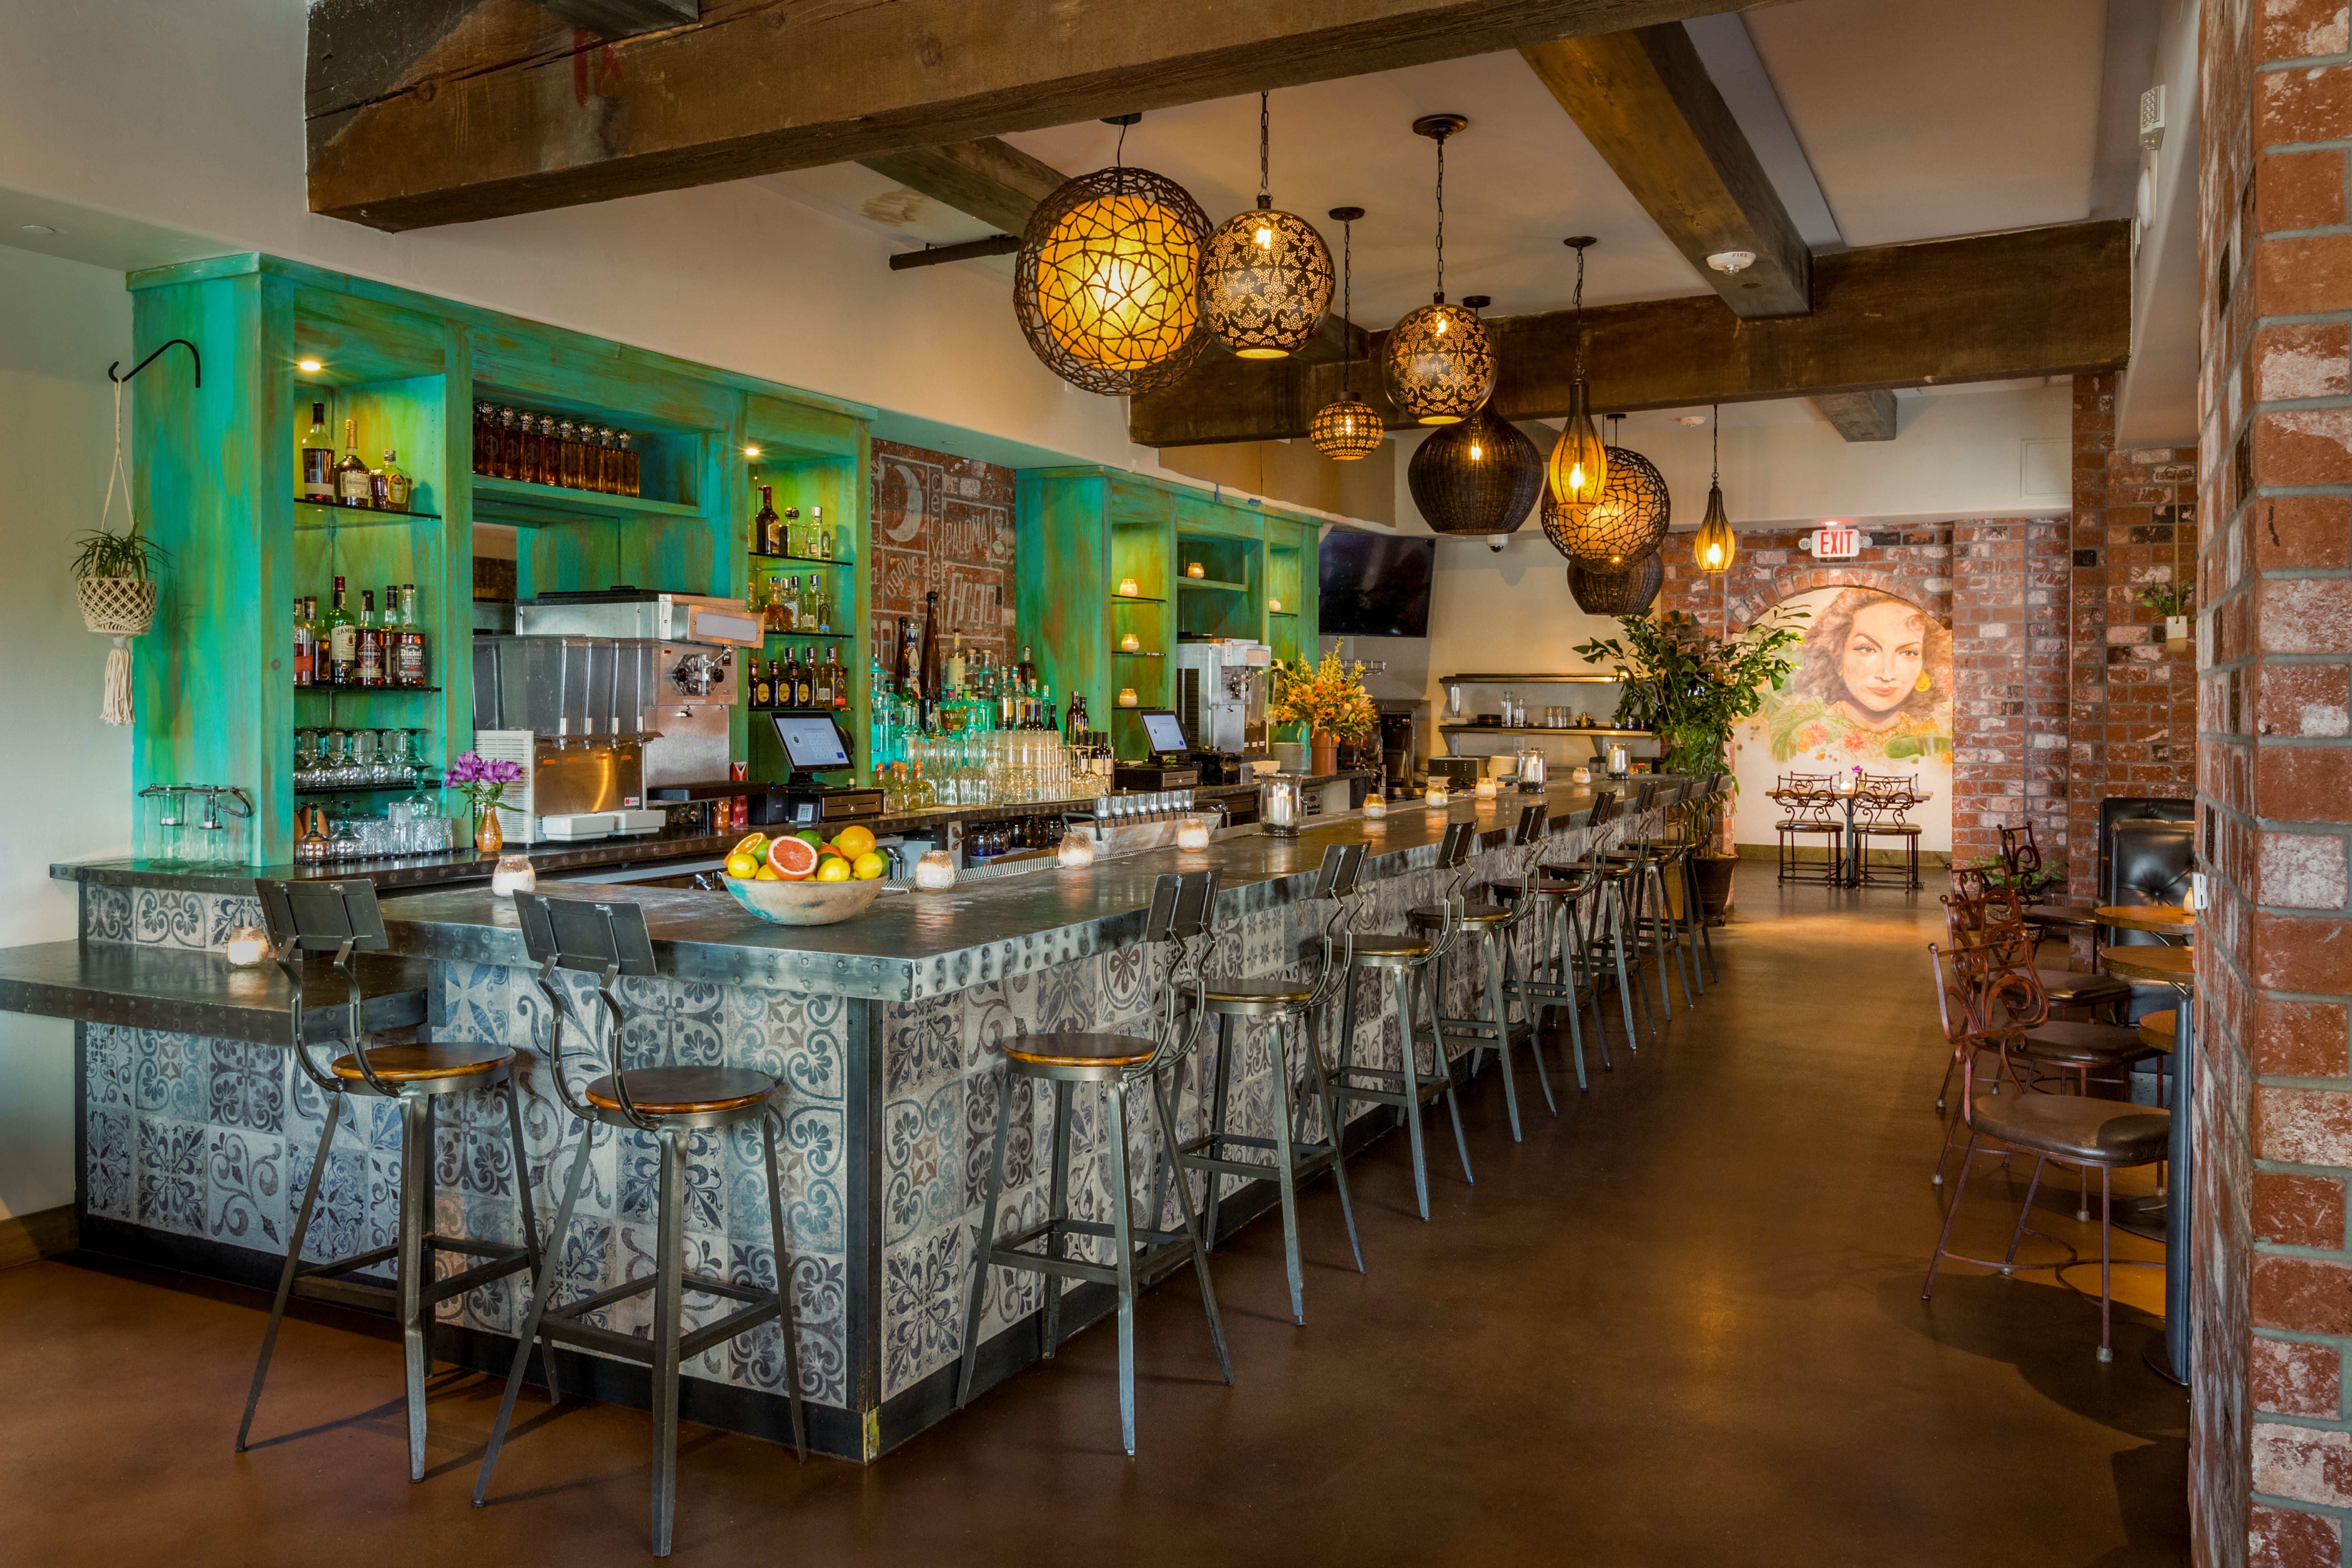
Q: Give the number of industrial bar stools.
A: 10